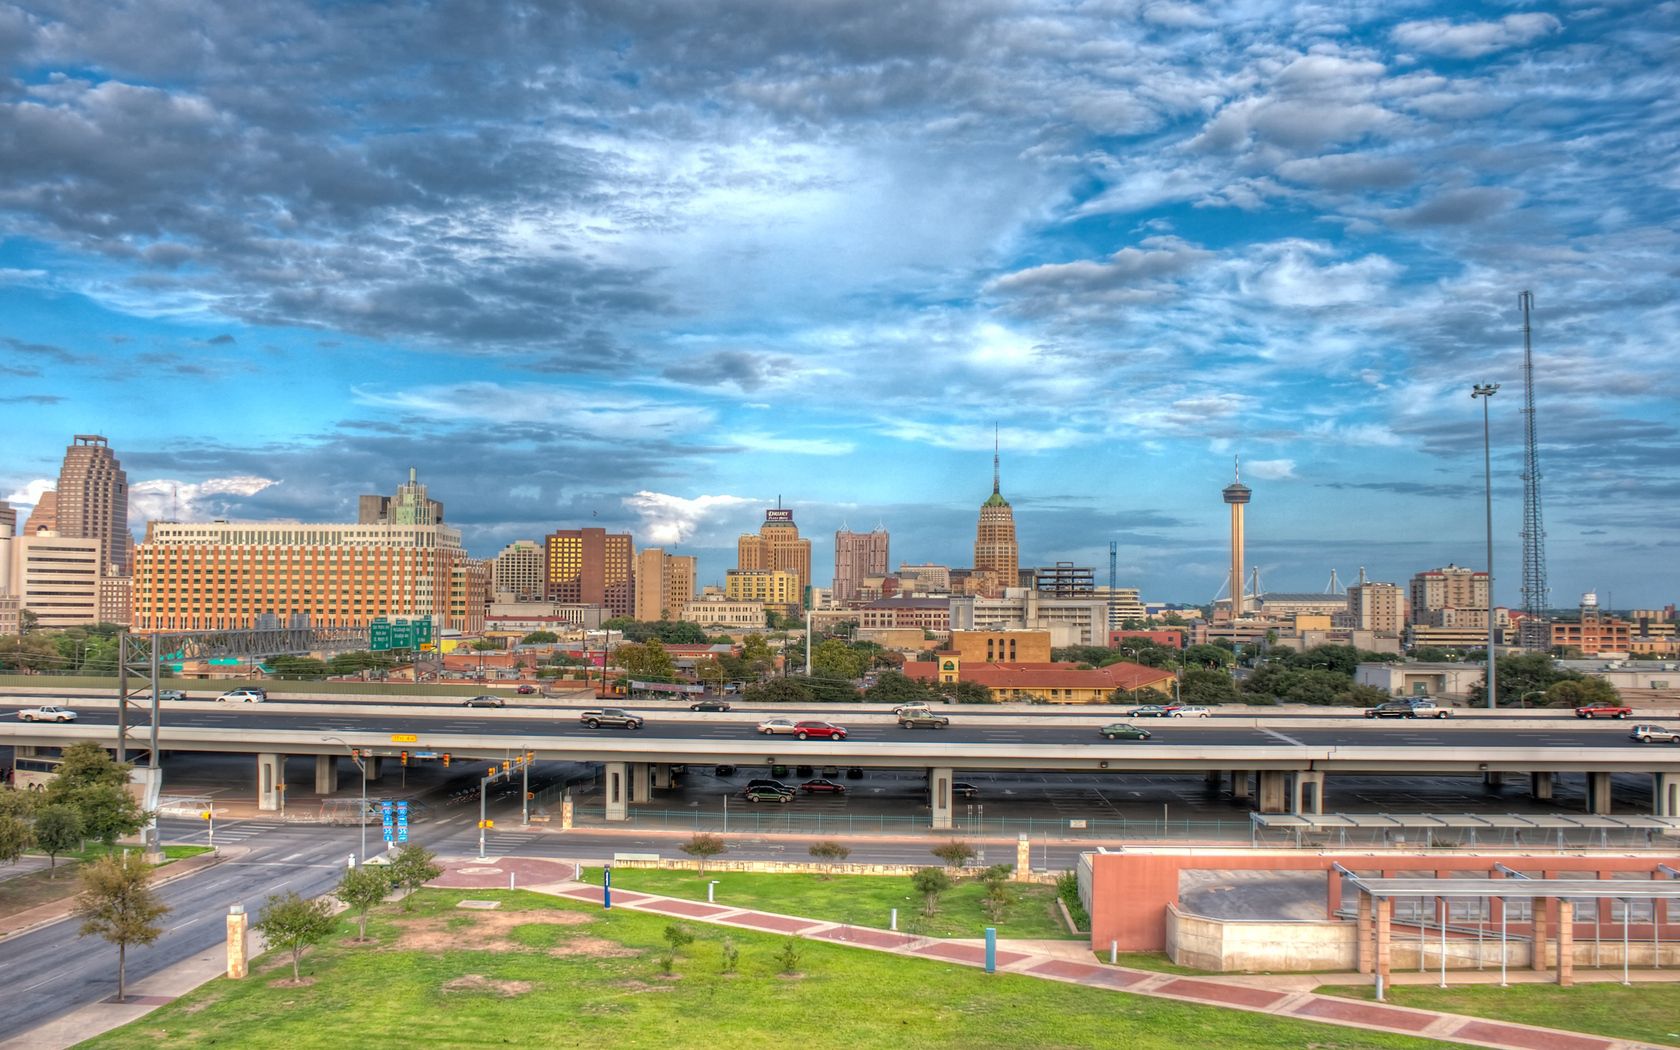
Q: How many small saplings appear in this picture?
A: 3